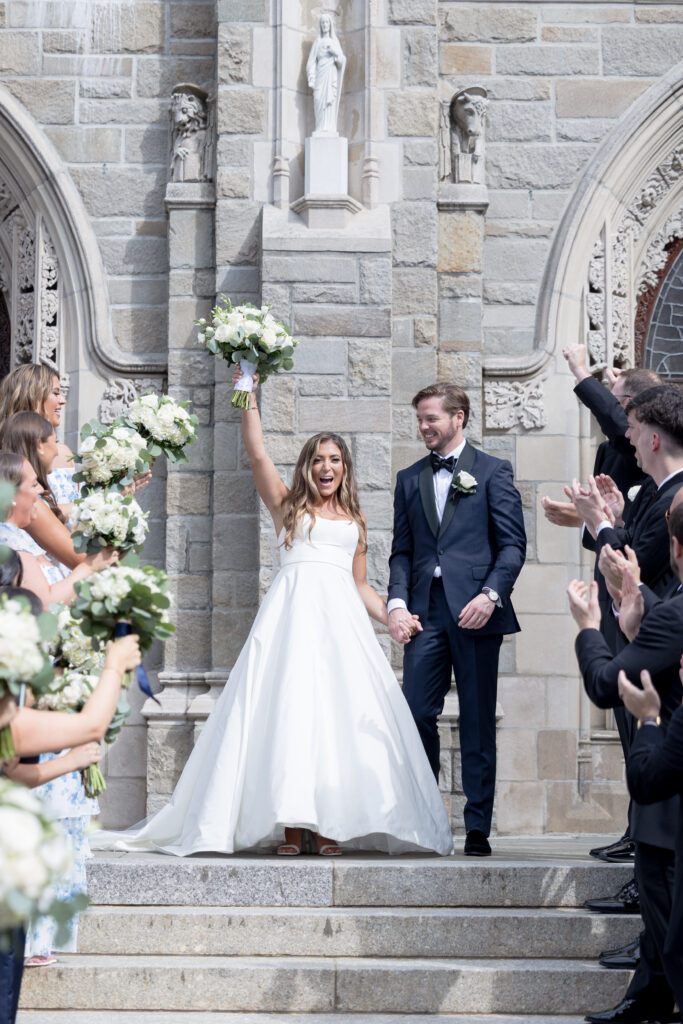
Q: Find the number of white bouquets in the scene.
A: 9